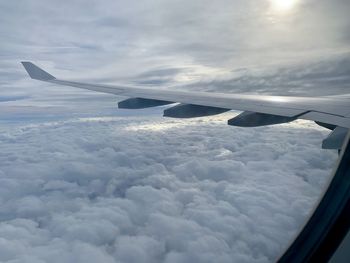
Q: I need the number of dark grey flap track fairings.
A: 4